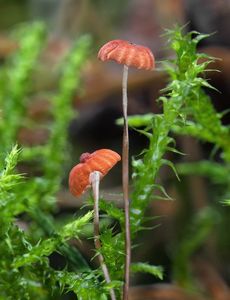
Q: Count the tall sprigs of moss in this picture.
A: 3